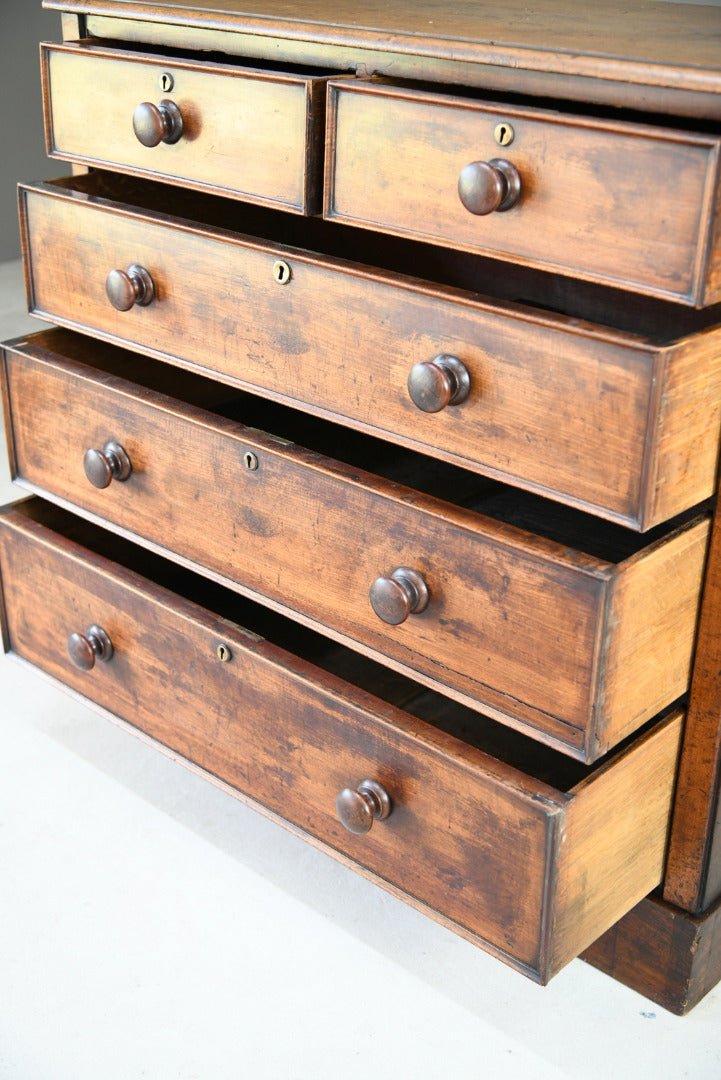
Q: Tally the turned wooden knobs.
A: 8